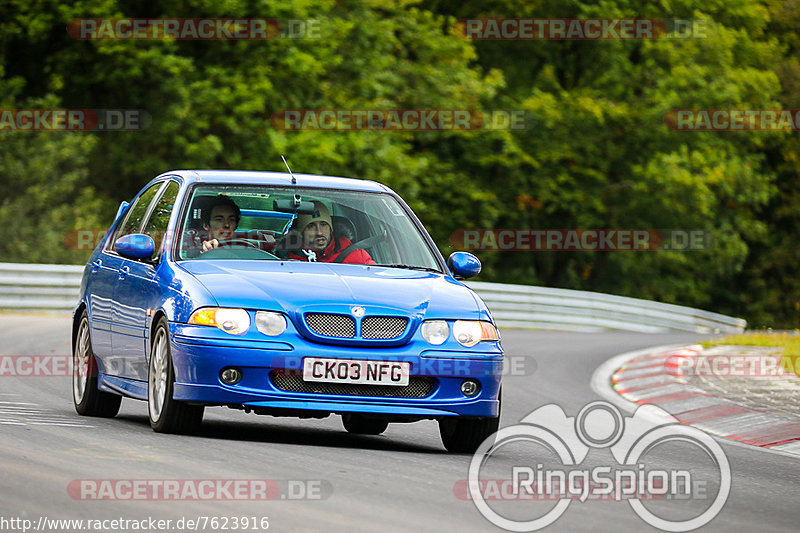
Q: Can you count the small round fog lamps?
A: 2